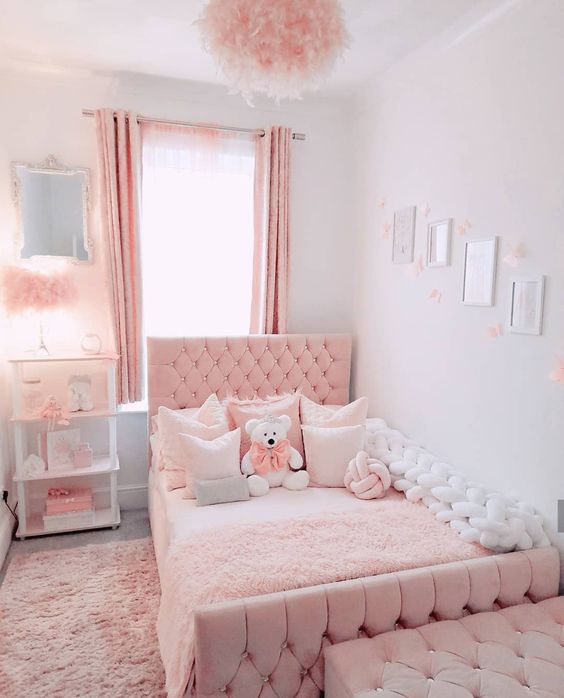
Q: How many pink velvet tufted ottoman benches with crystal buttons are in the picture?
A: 1